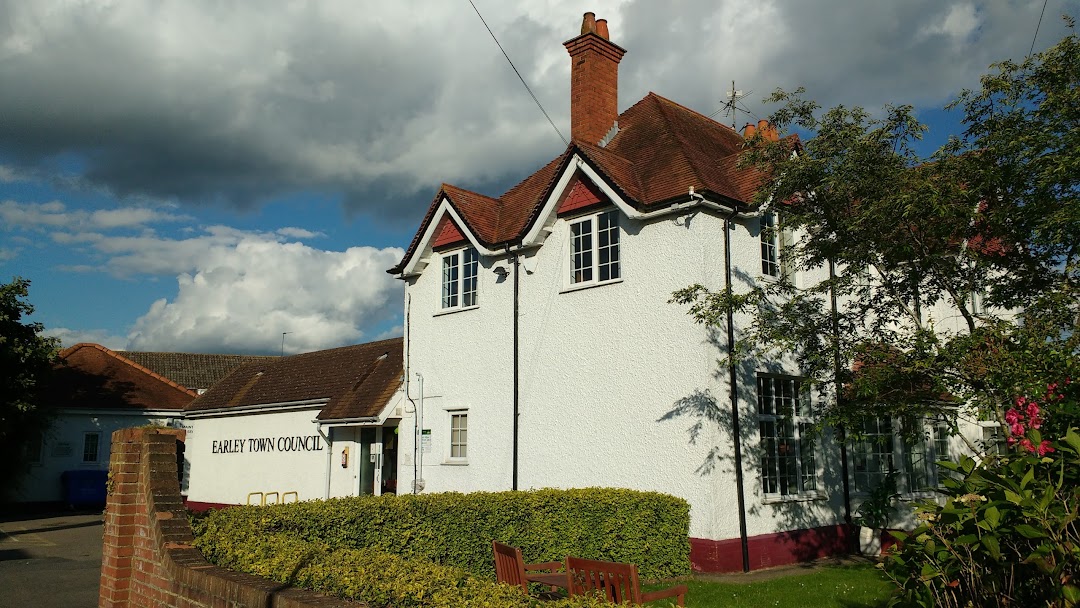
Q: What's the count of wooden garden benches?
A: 2